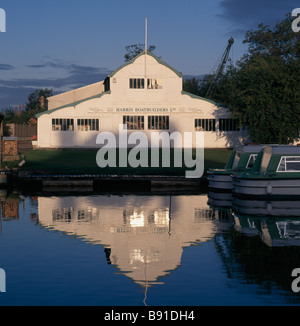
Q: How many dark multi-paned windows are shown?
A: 8